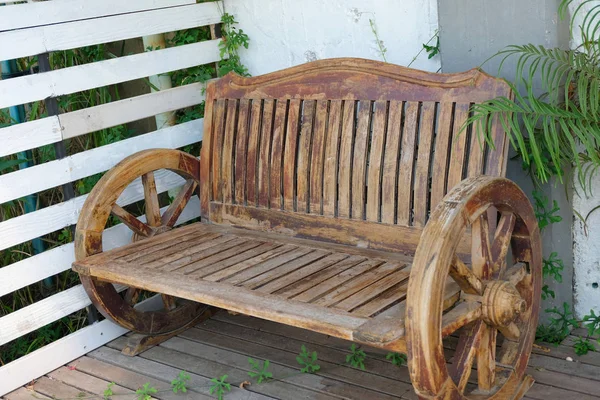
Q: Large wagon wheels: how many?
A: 2